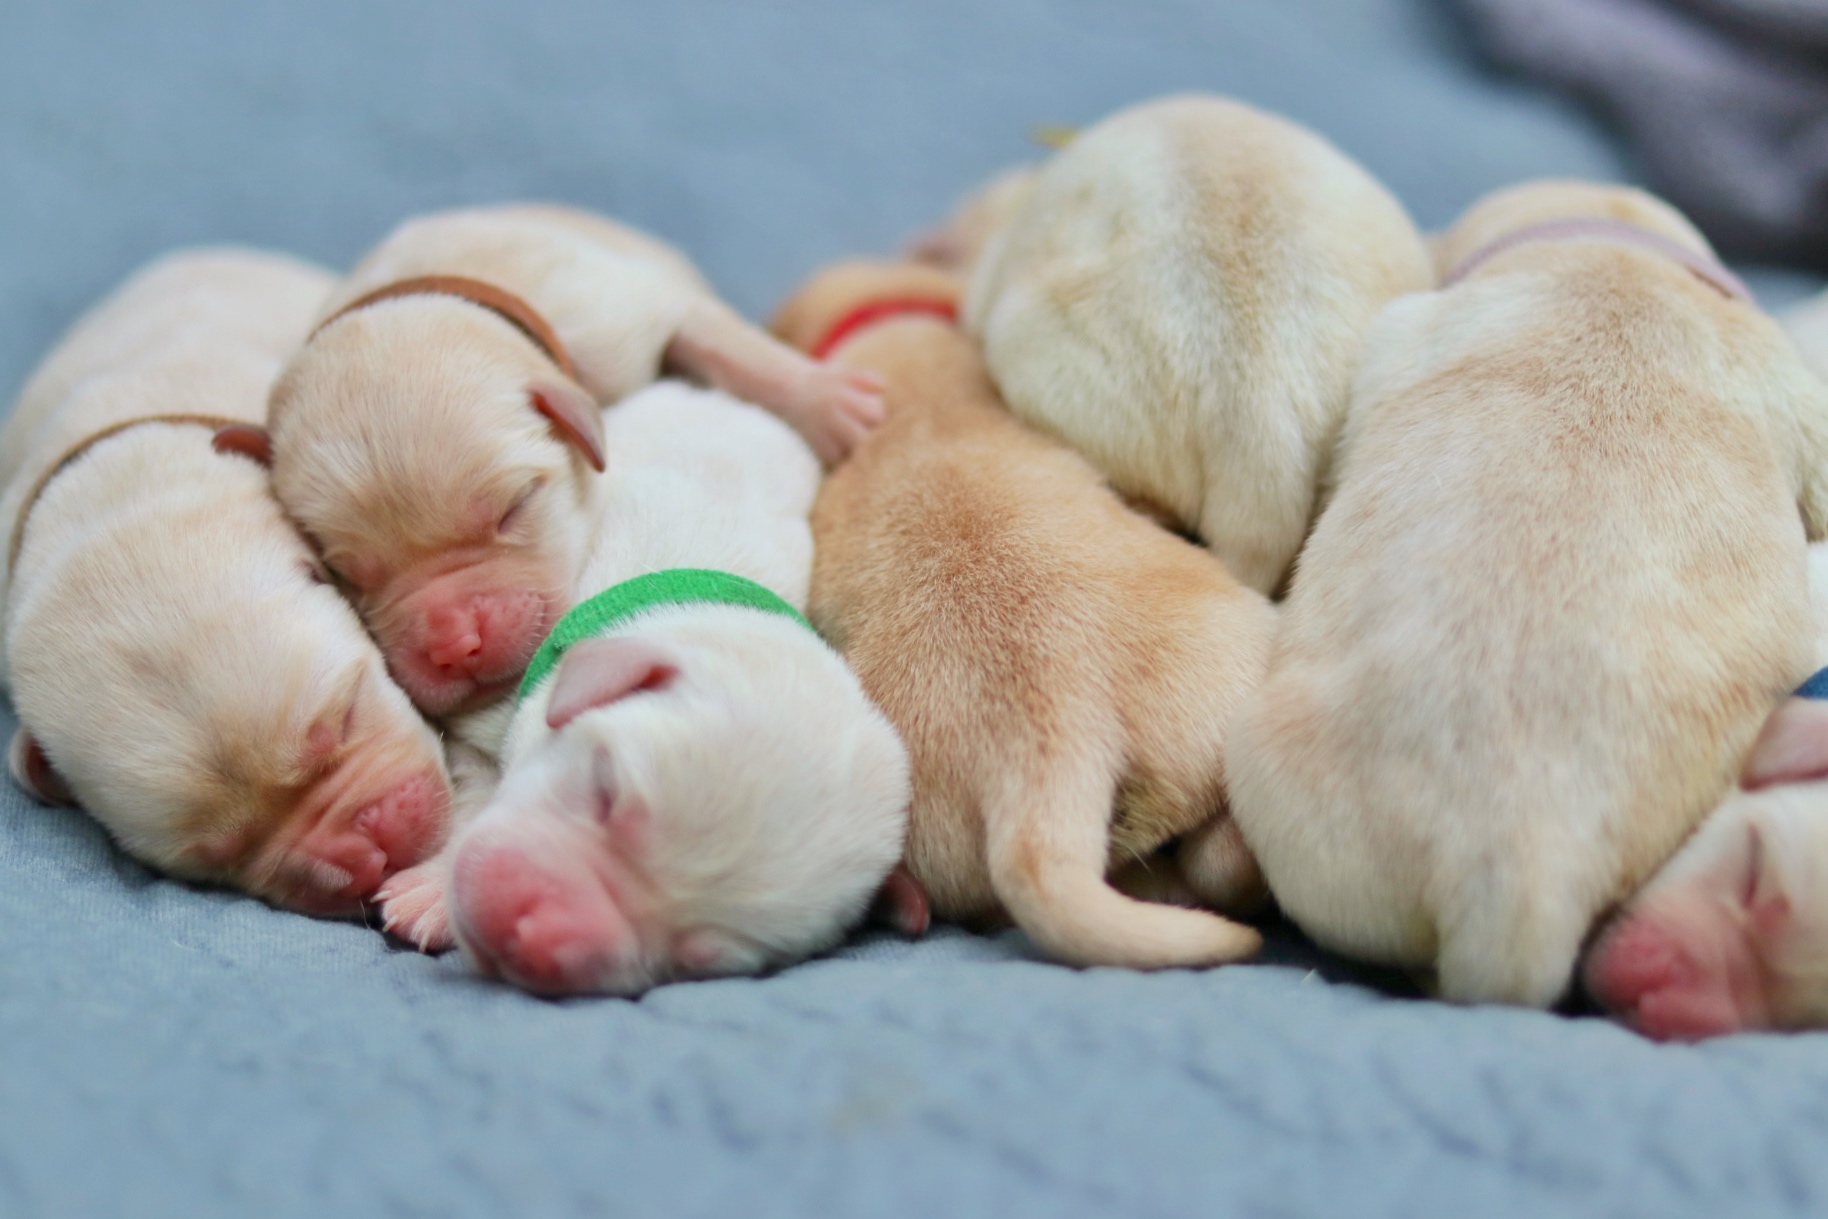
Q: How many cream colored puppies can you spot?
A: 6